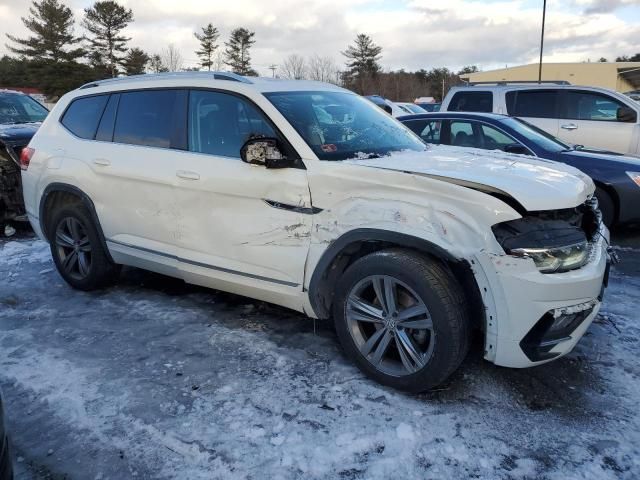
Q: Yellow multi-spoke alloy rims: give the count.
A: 0